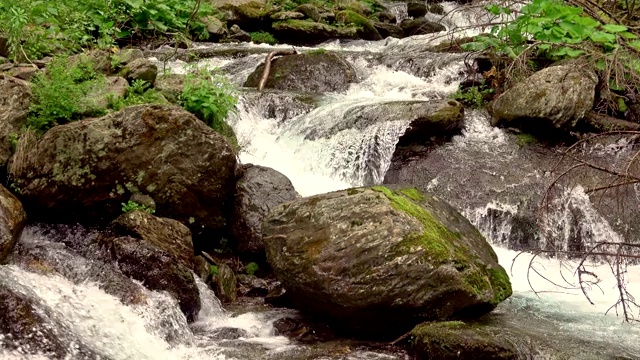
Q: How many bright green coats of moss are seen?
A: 1